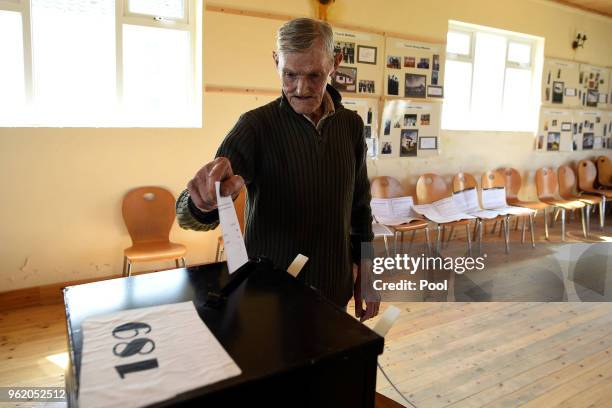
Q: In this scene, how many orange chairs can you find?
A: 11